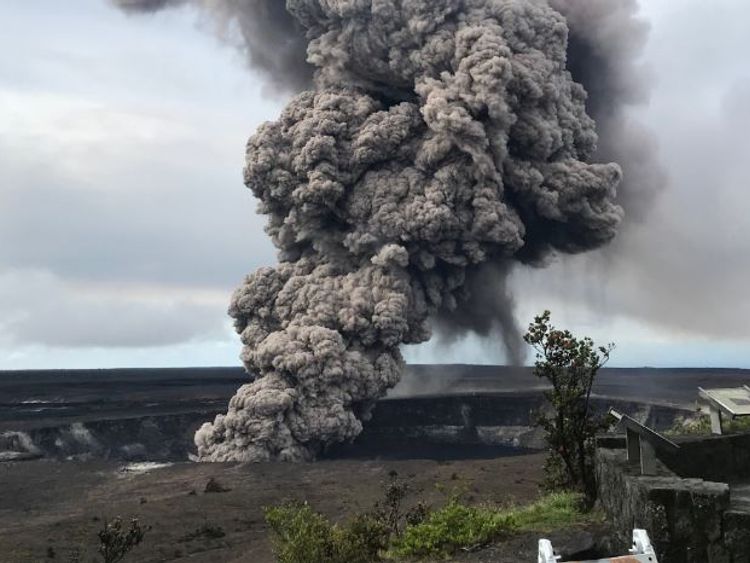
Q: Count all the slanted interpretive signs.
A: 2